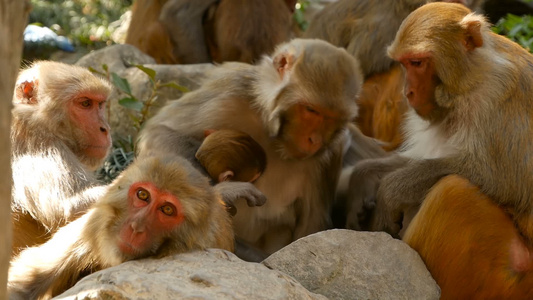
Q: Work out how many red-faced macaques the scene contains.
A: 4